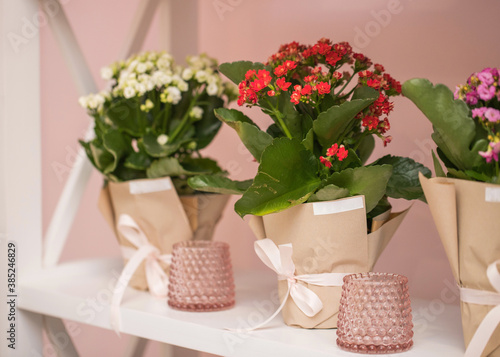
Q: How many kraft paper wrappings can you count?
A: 3